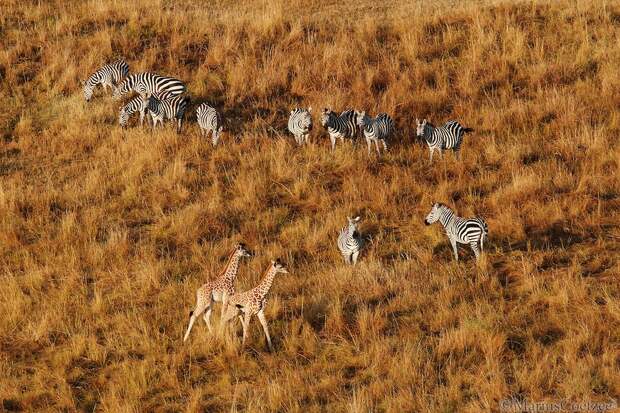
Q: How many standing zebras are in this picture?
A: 11